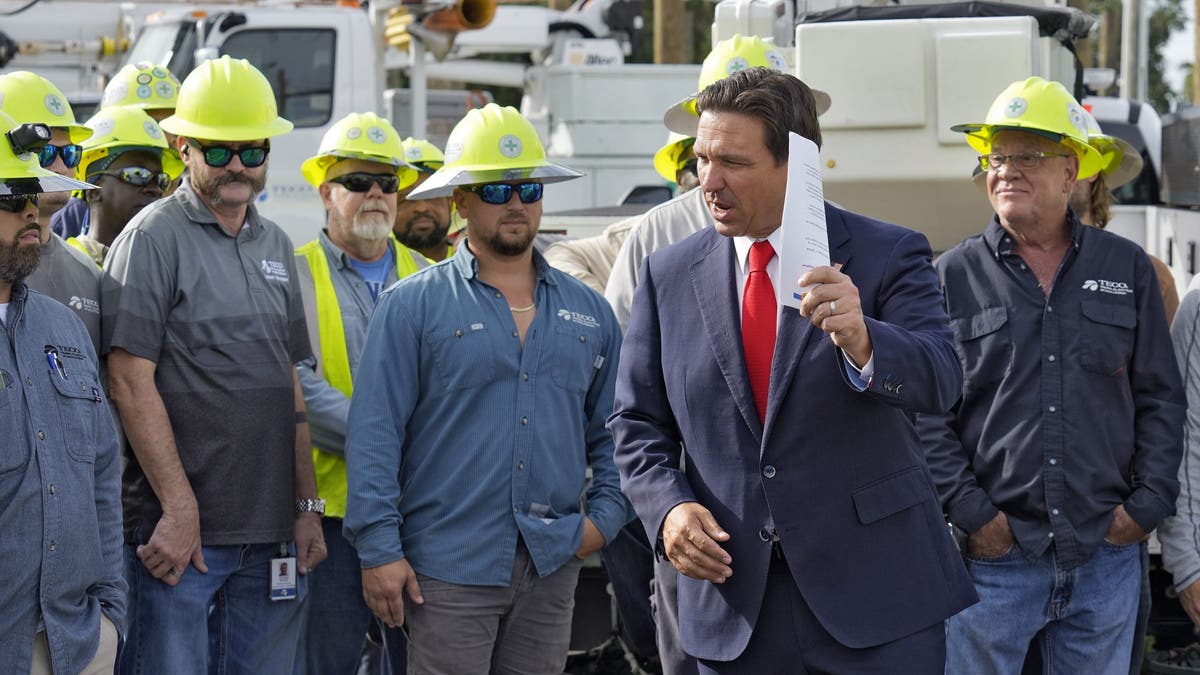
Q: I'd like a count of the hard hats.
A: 12